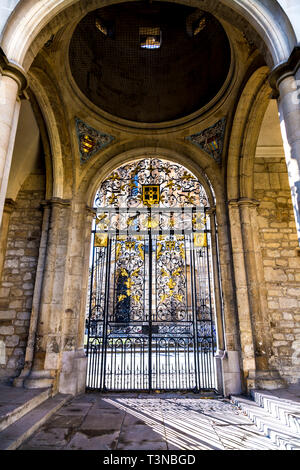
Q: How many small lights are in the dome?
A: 3